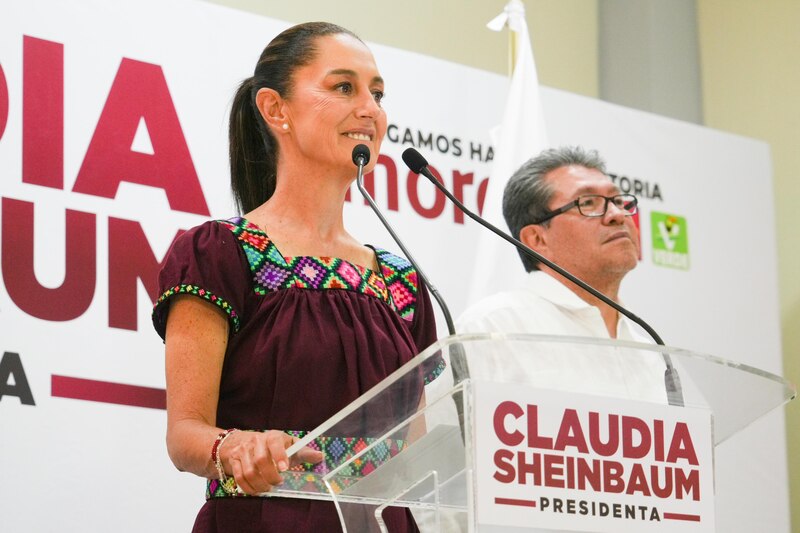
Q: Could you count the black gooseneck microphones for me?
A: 2